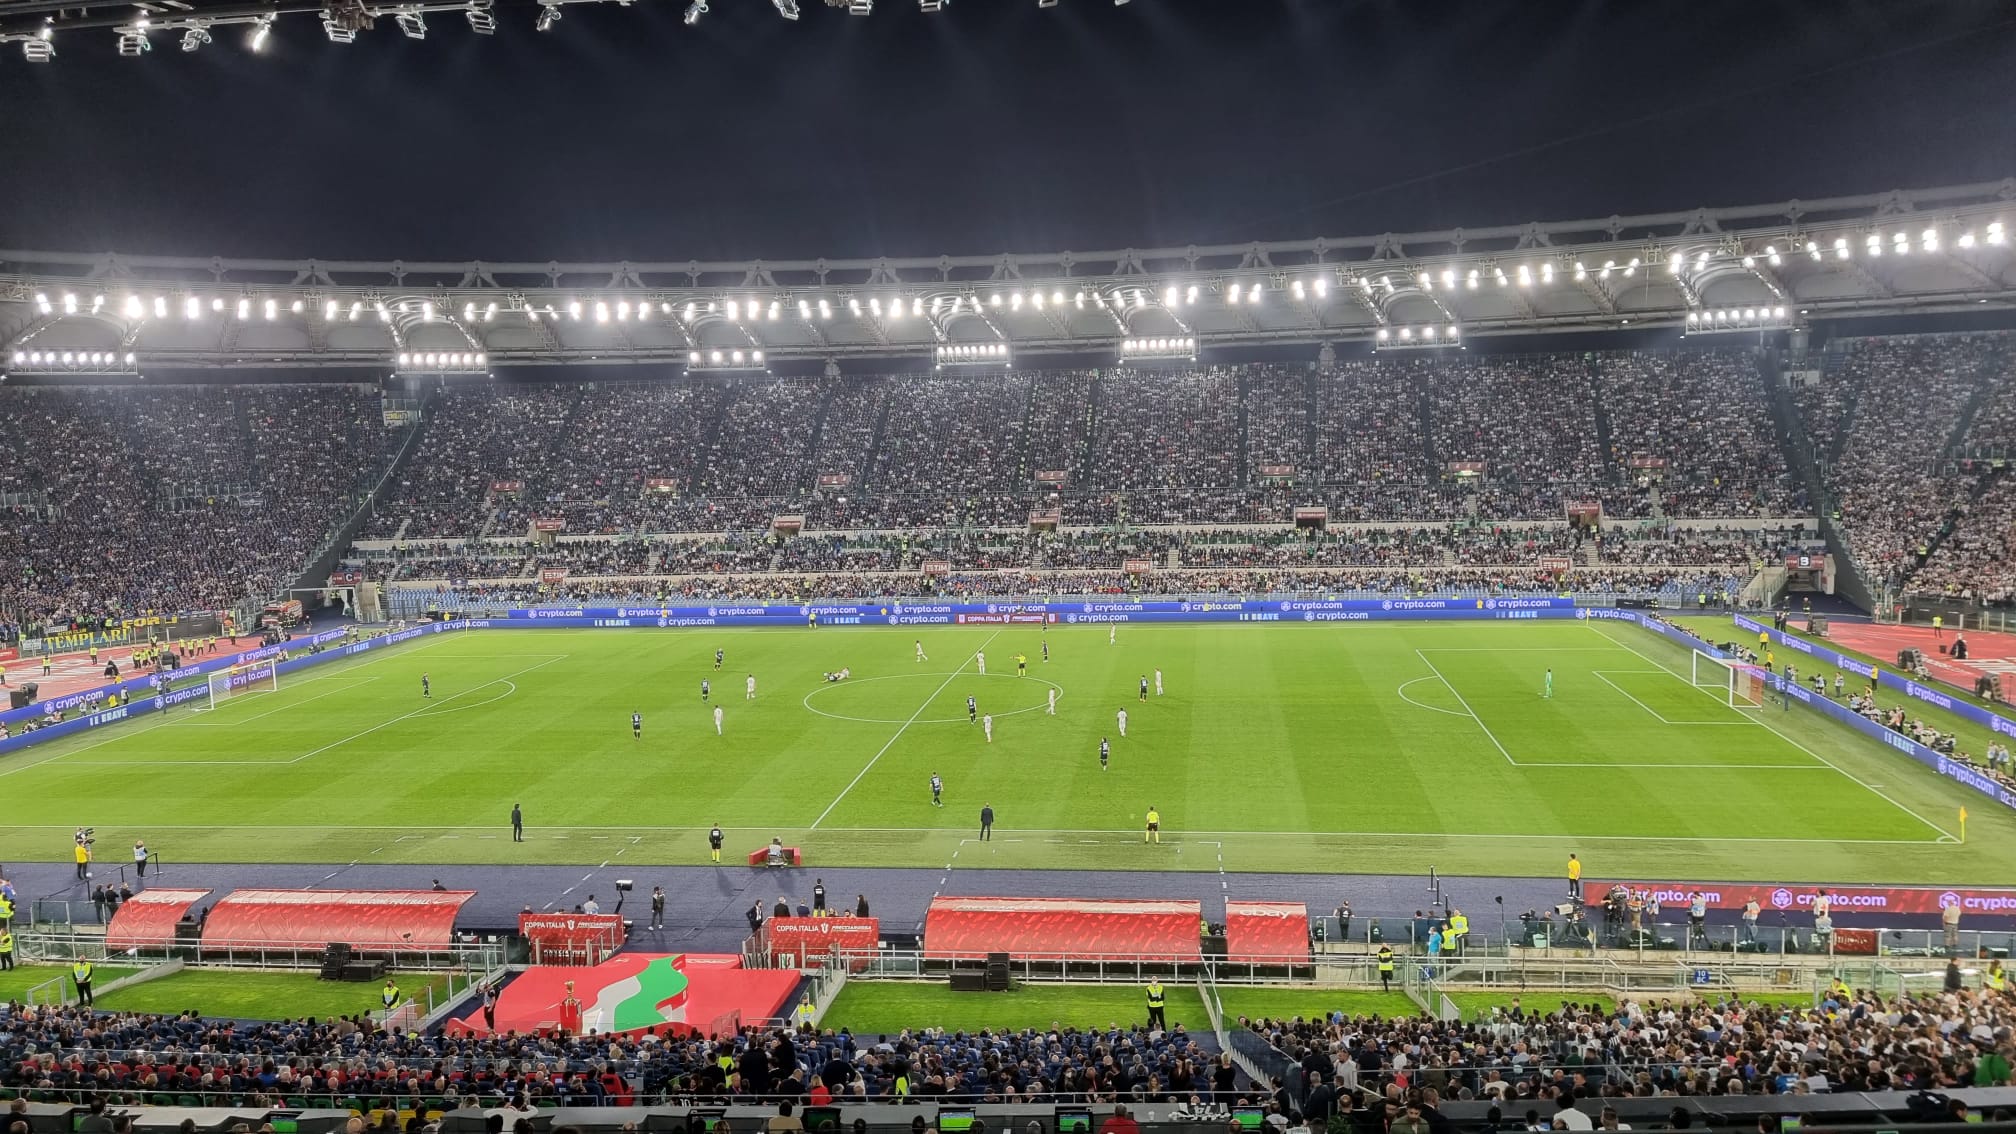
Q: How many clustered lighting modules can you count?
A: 7